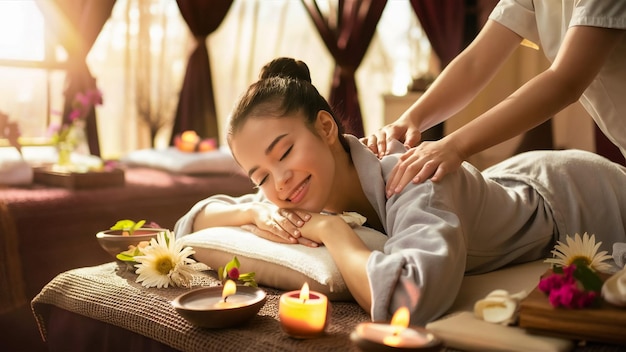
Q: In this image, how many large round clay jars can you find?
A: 0